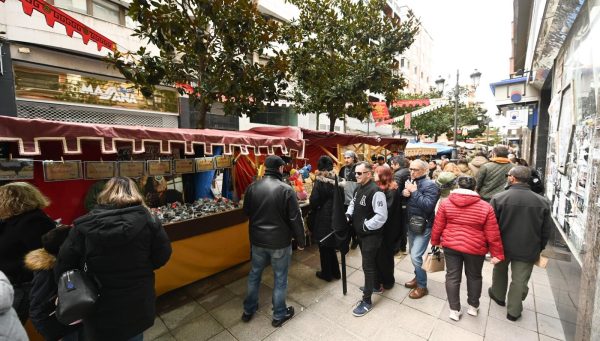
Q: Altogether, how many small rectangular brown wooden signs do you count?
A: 7